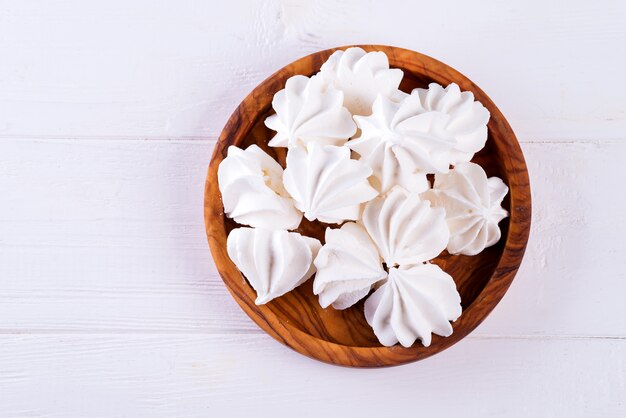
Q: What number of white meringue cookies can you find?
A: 11